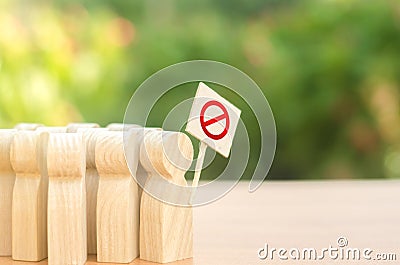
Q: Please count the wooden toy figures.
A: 11